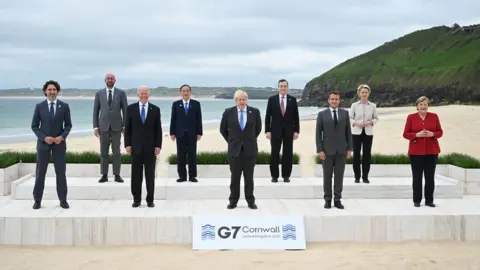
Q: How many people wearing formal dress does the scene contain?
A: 9